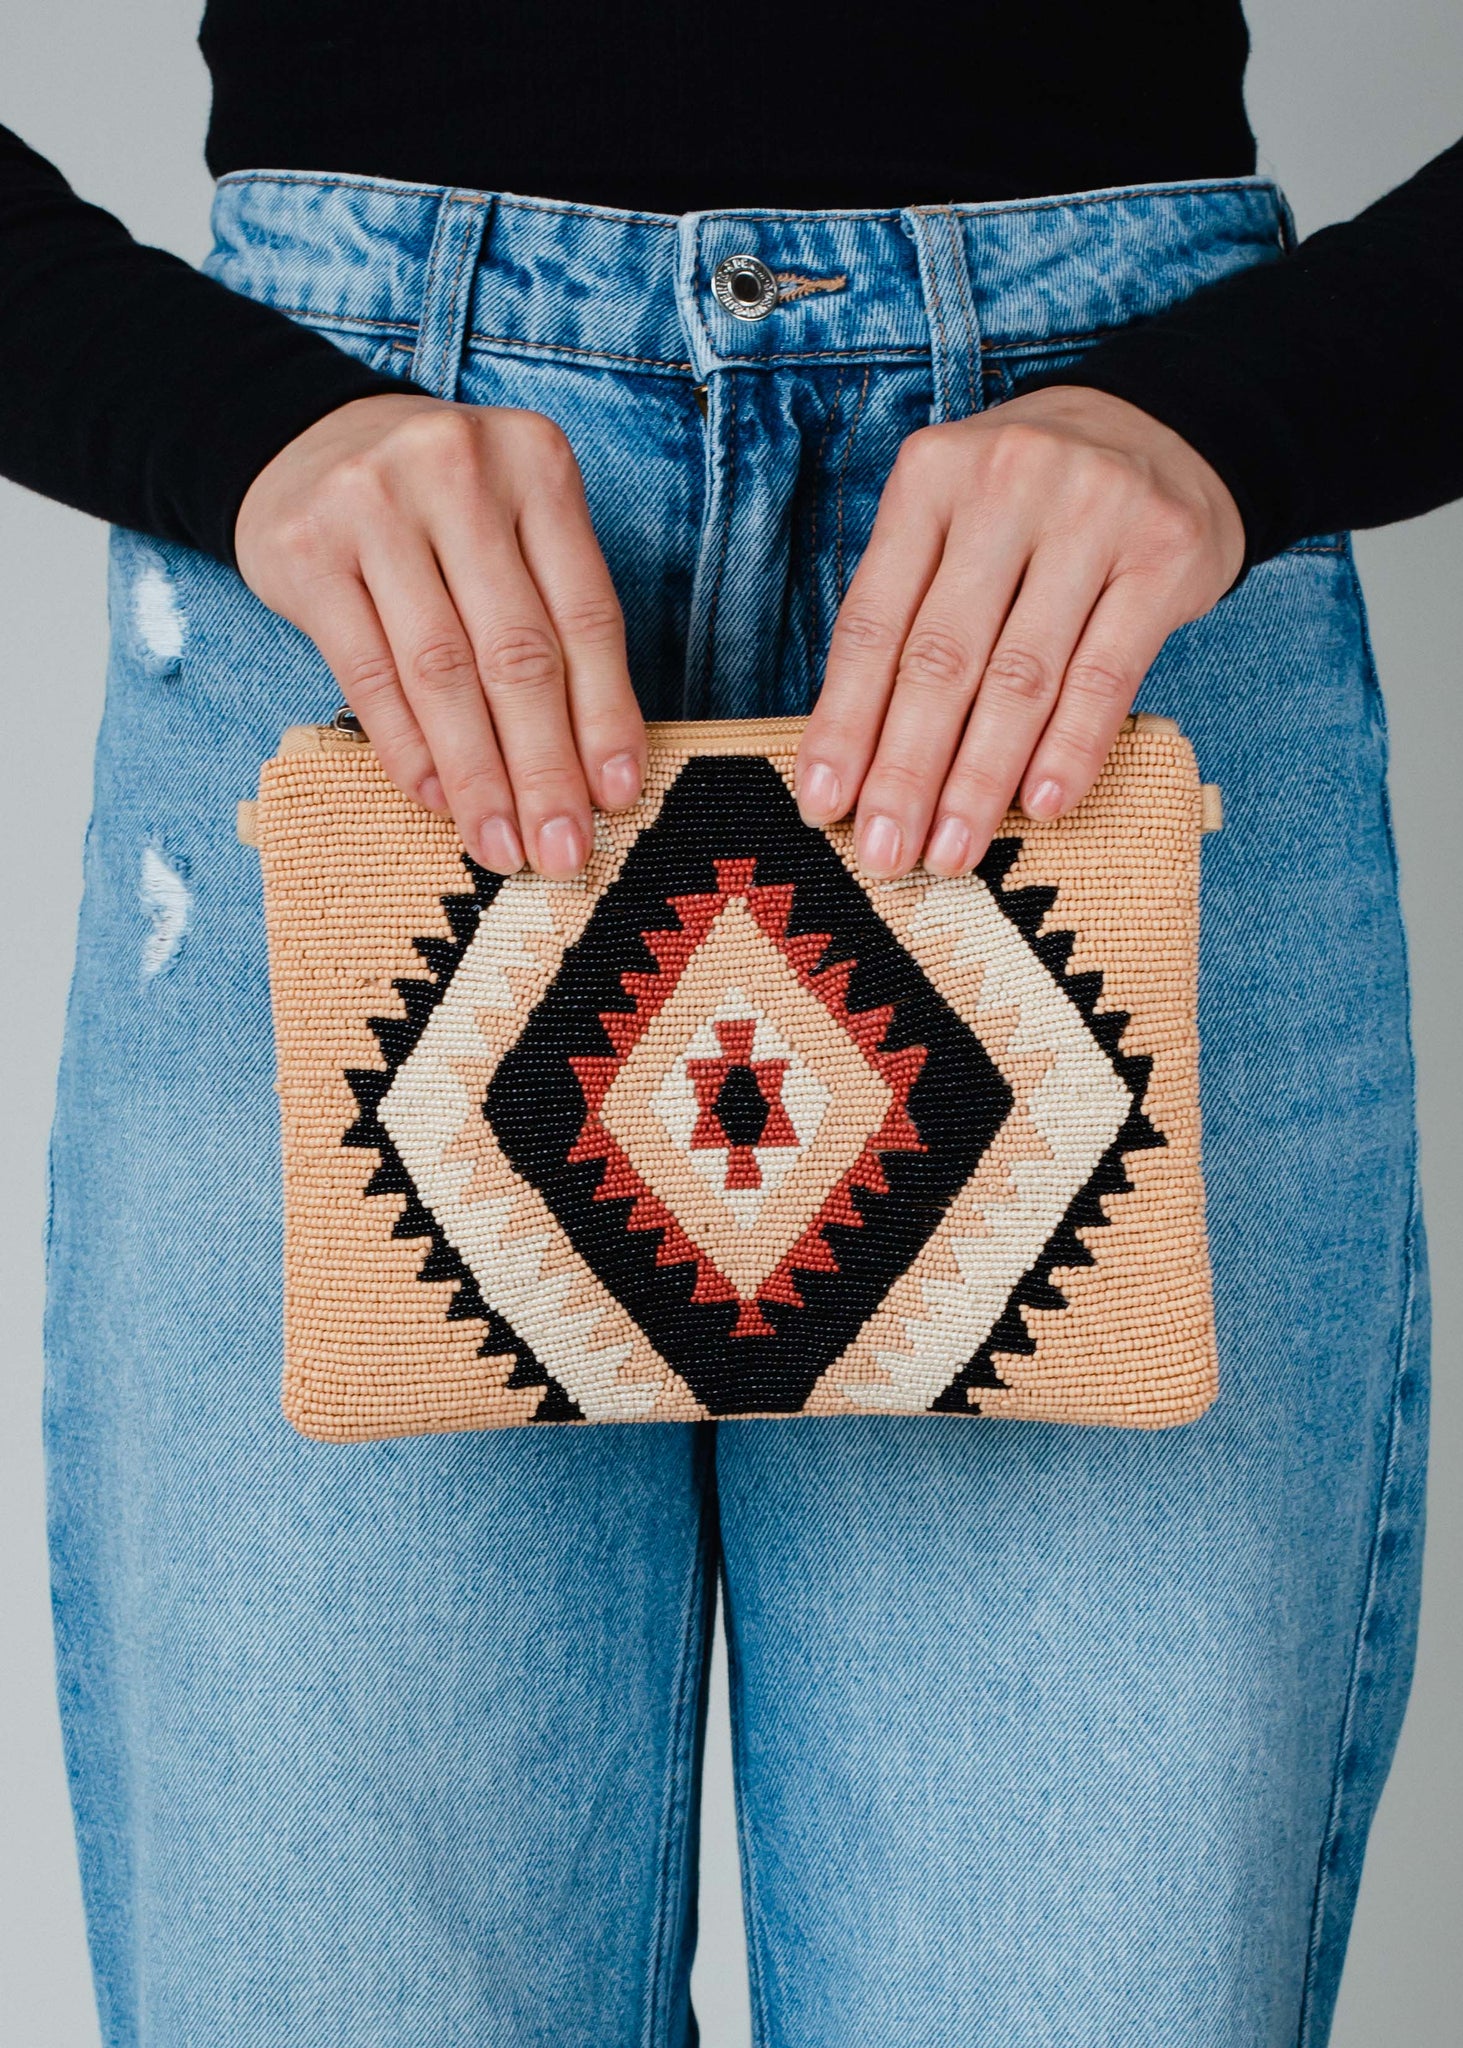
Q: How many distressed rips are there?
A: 2